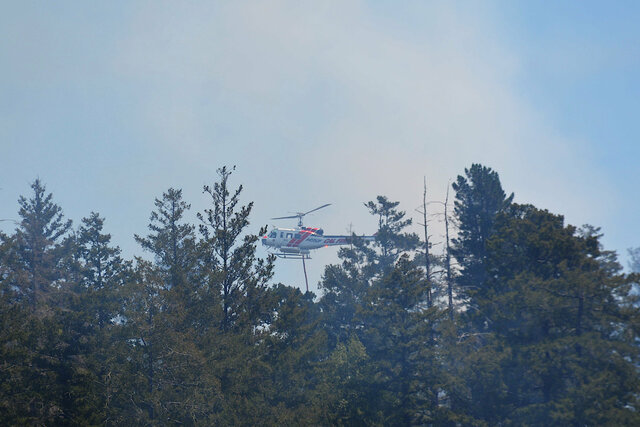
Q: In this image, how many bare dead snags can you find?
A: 2